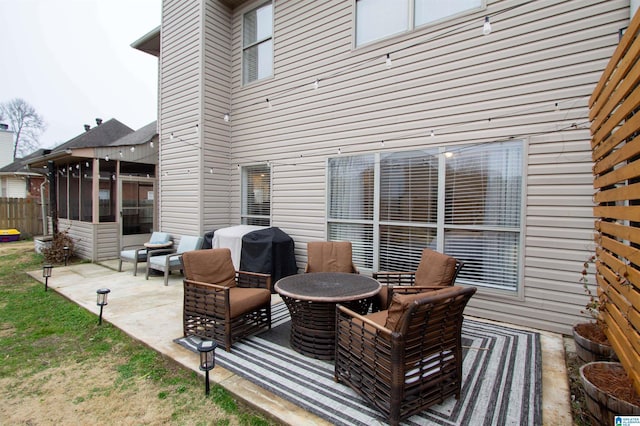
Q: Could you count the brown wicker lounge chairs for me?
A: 4